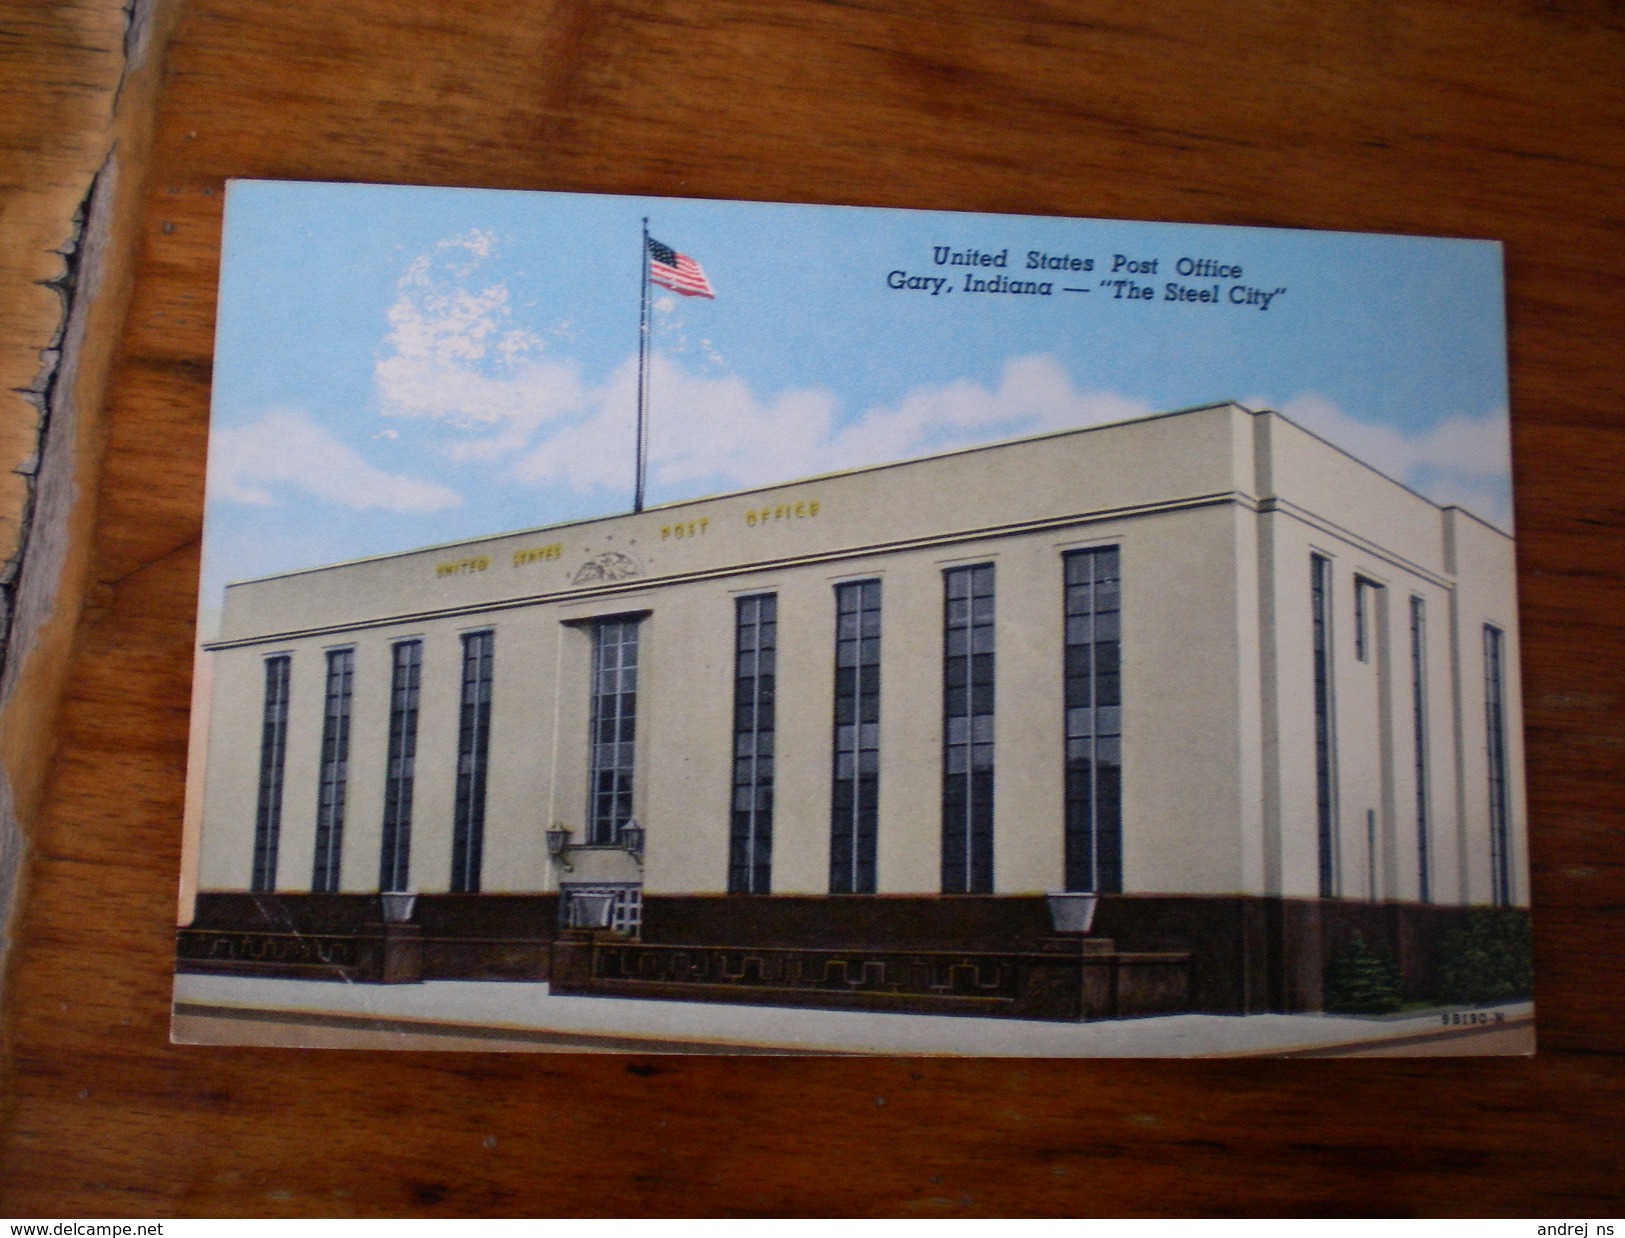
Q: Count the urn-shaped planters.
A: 3